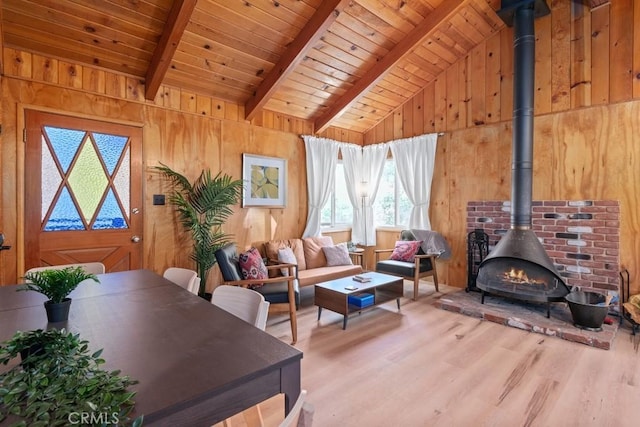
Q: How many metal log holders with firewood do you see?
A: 1